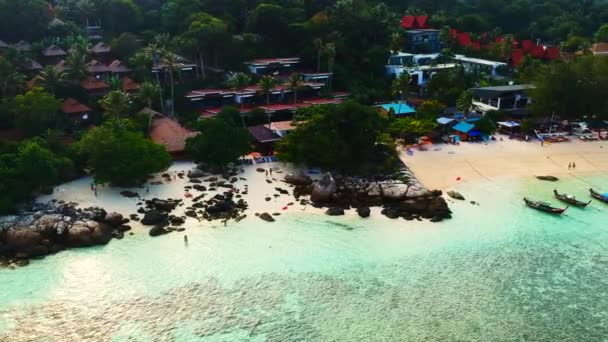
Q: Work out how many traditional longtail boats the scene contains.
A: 3